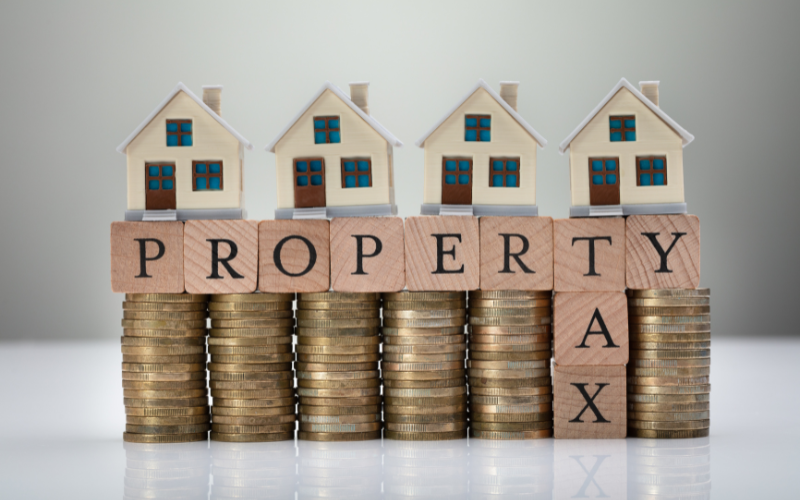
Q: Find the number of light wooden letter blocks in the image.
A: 10